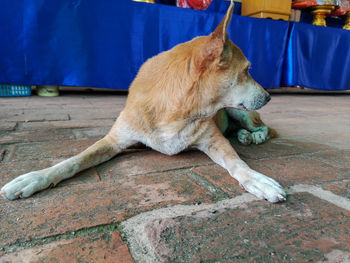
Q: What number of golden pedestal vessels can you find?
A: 2